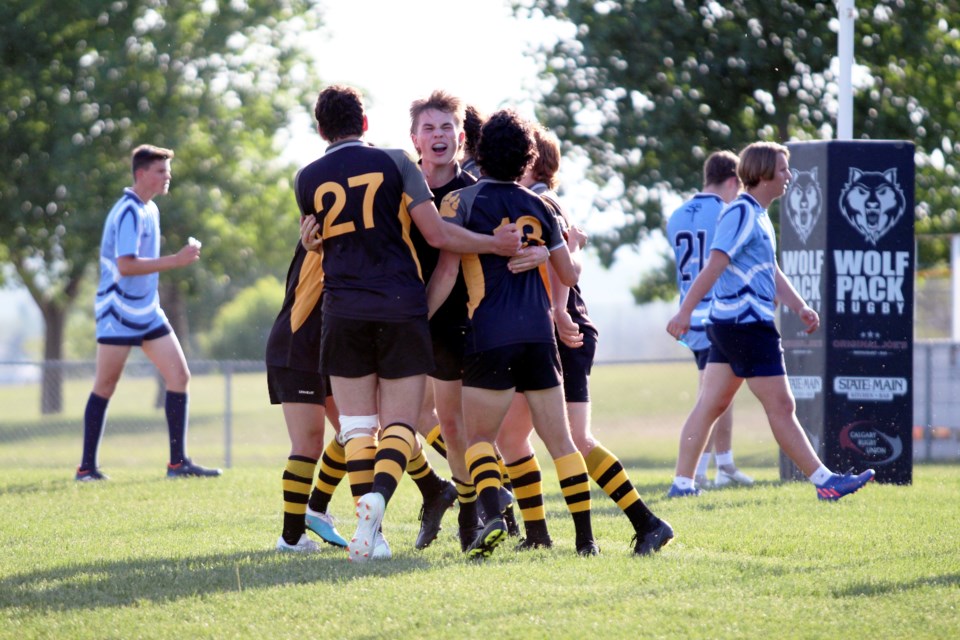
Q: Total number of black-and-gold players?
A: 6